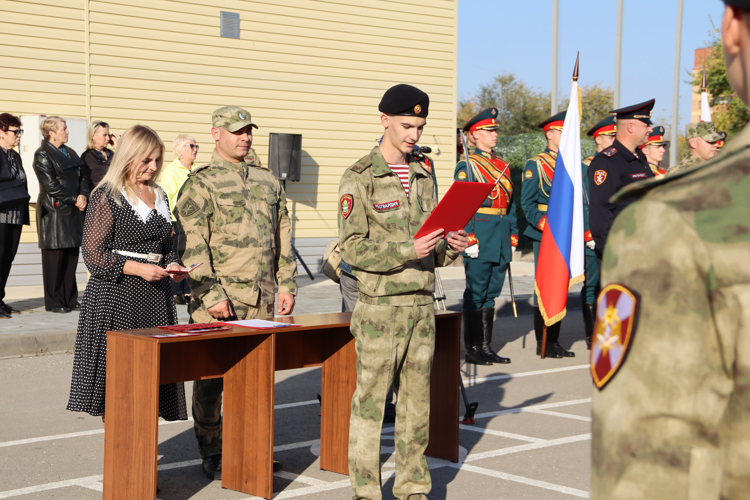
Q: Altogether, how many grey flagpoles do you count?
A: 3